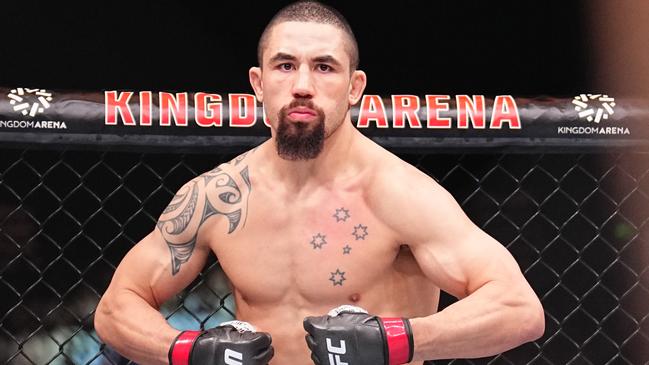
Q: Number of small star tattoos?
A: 5